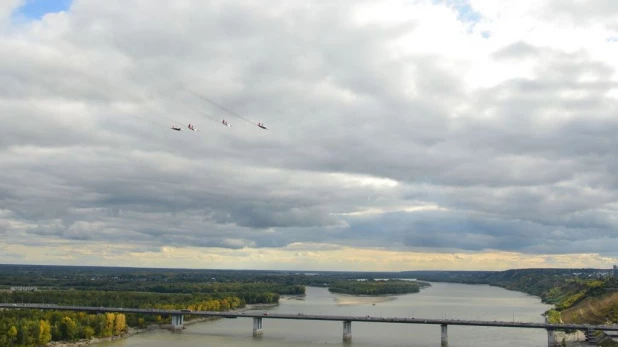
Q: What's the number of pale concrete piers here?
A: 5